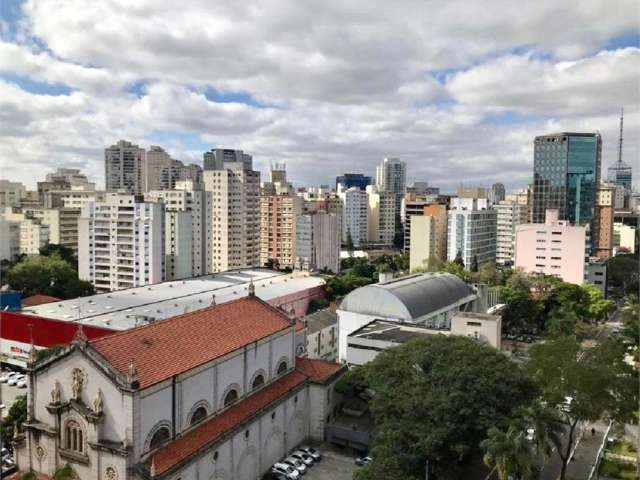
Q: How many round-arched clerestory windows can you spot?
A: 5